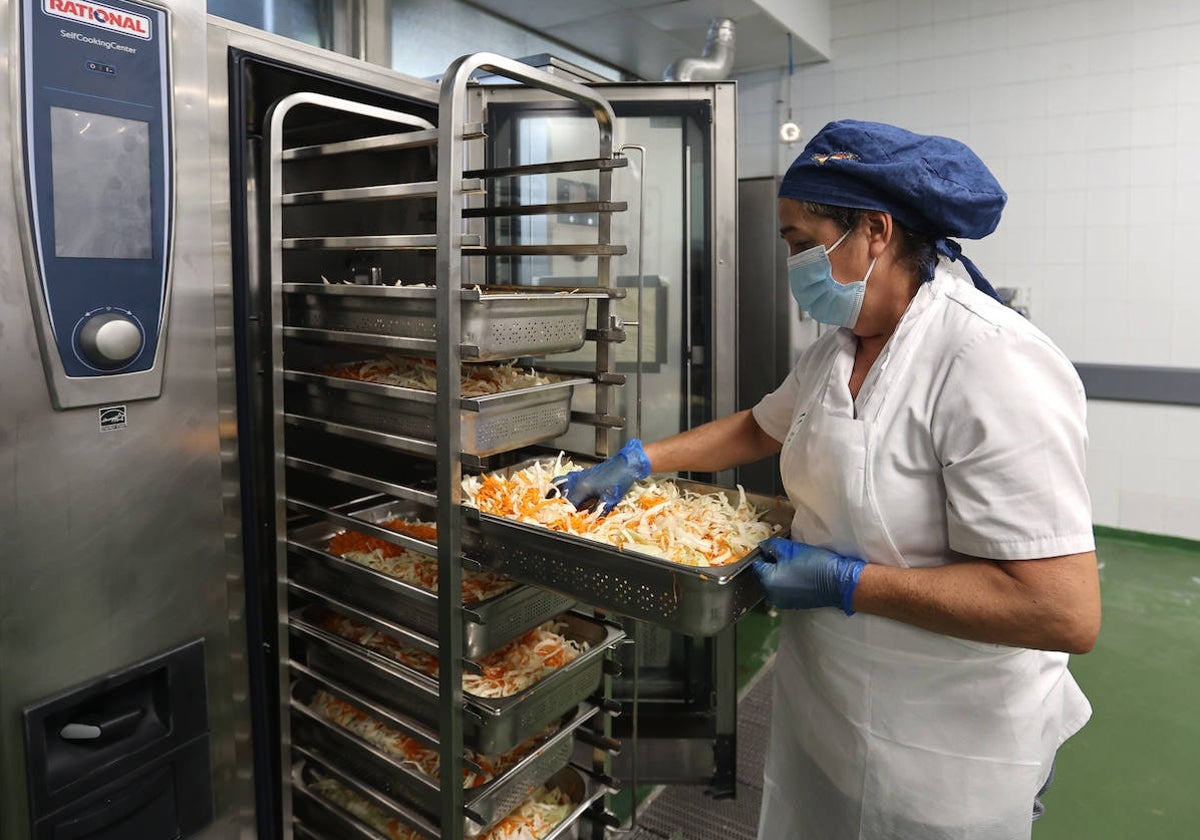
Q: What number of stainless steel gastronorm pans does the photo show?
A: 7